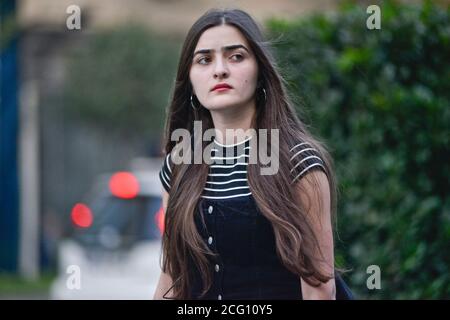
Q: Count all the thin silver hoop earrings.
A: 2